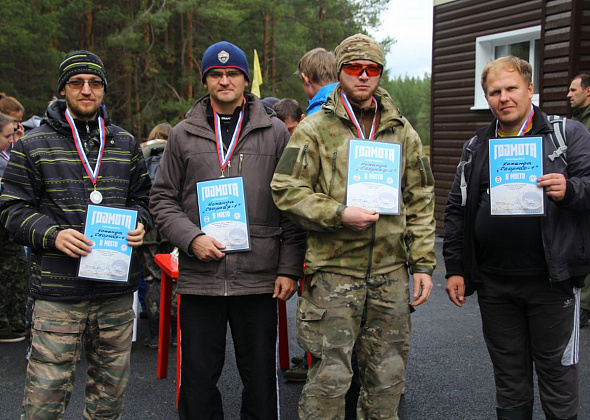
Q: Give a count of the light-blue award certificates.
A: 4